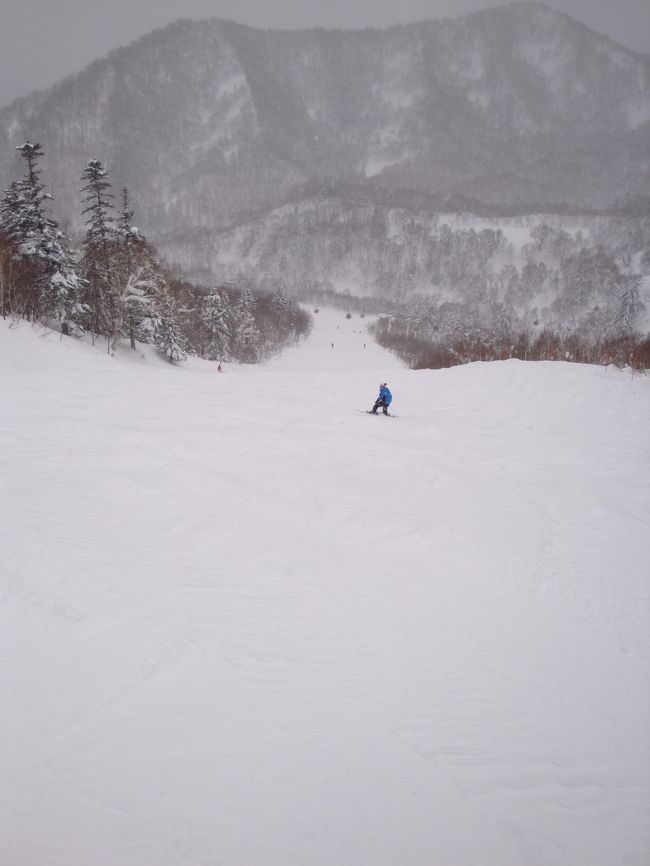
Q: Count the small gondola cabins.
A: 6